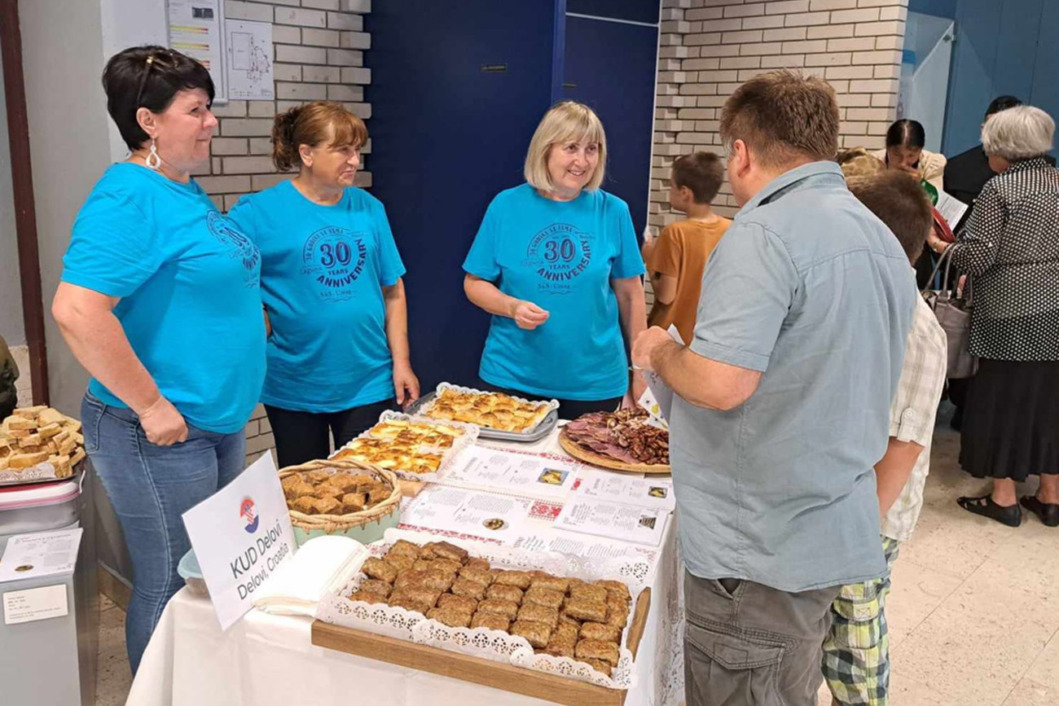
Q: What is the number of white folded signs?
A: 1